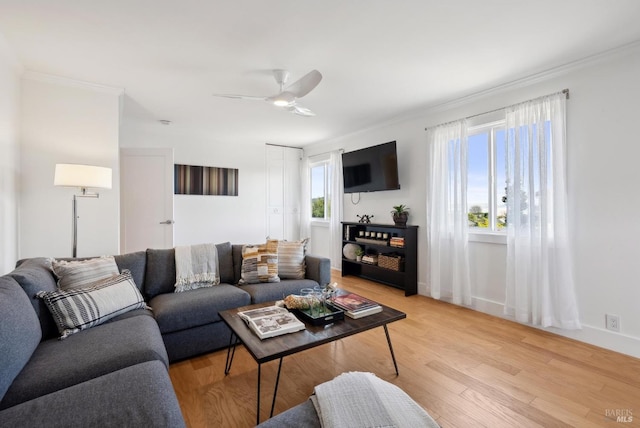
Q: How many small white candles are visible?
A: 5